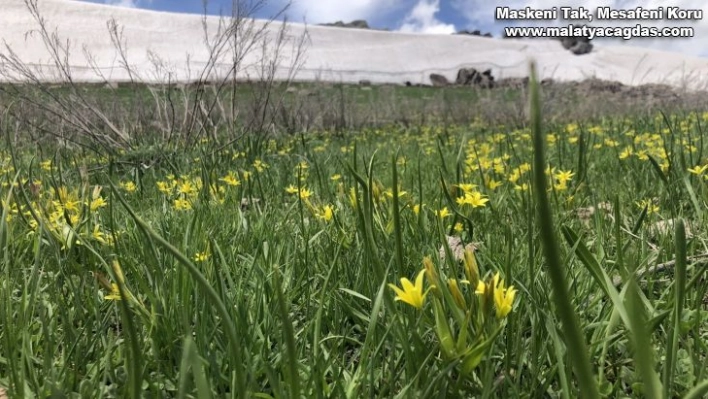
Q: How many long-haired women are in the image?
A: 0